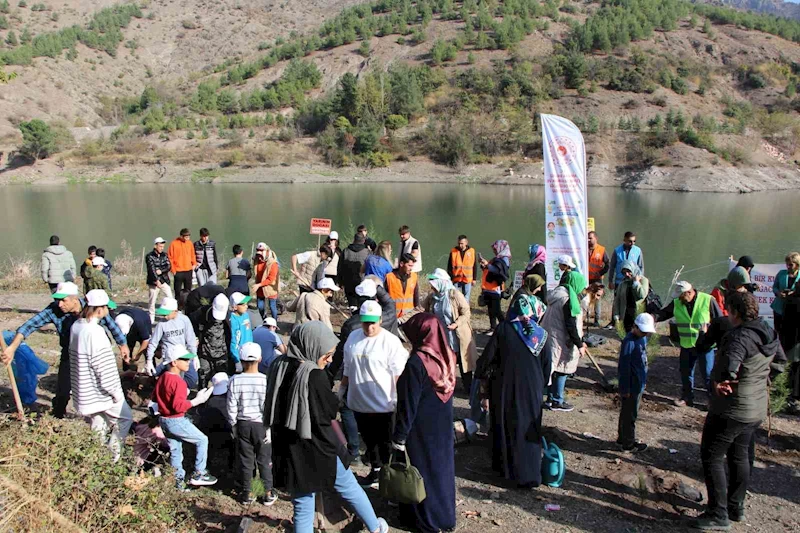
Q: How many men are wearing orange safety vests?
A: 3